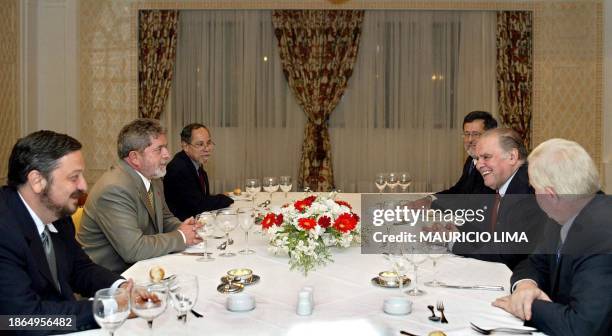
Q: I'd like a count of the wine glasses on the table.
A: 15